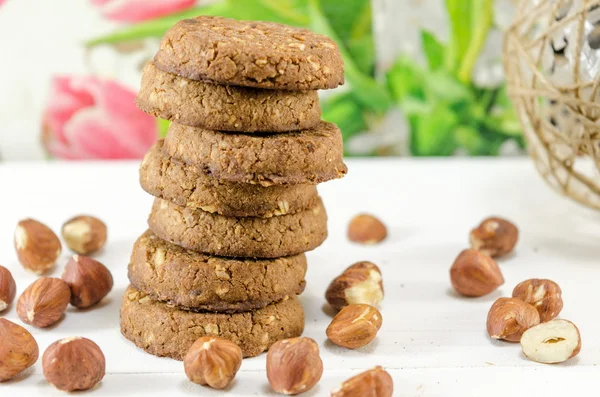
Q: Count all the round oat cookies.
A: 7